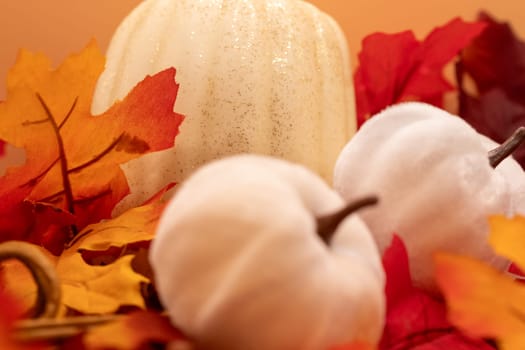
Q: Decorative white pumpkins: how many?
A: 3